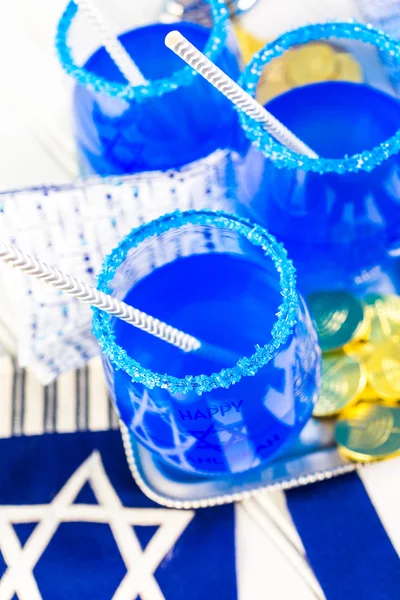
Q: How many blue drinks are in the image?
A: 3